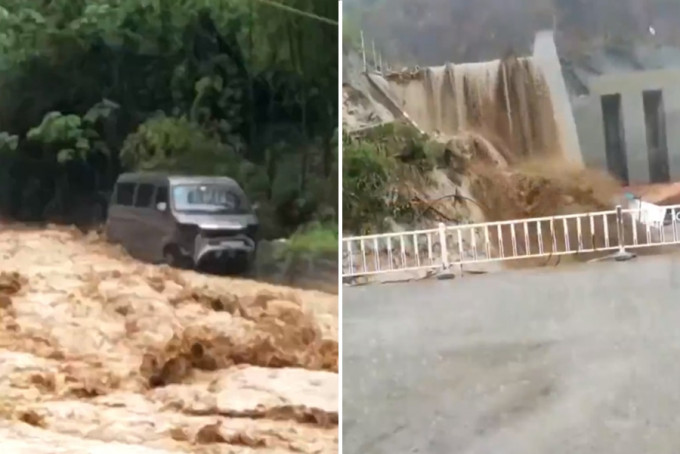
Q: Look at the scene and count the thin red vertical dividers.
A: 0